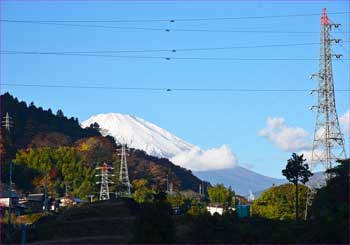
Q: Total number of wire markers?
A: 5